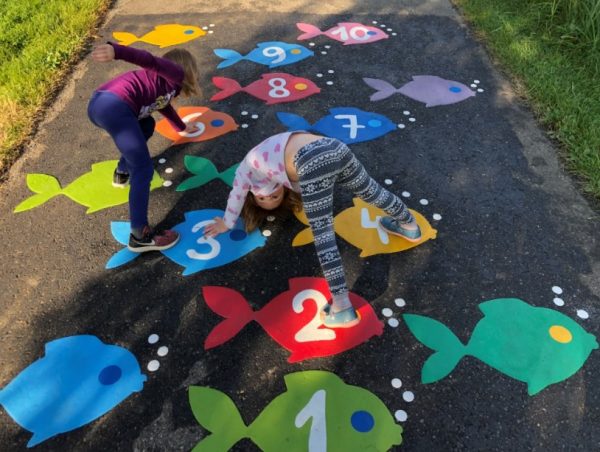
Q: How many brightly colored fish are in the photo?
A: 15